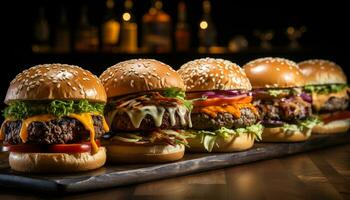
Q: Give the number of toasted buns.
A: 5